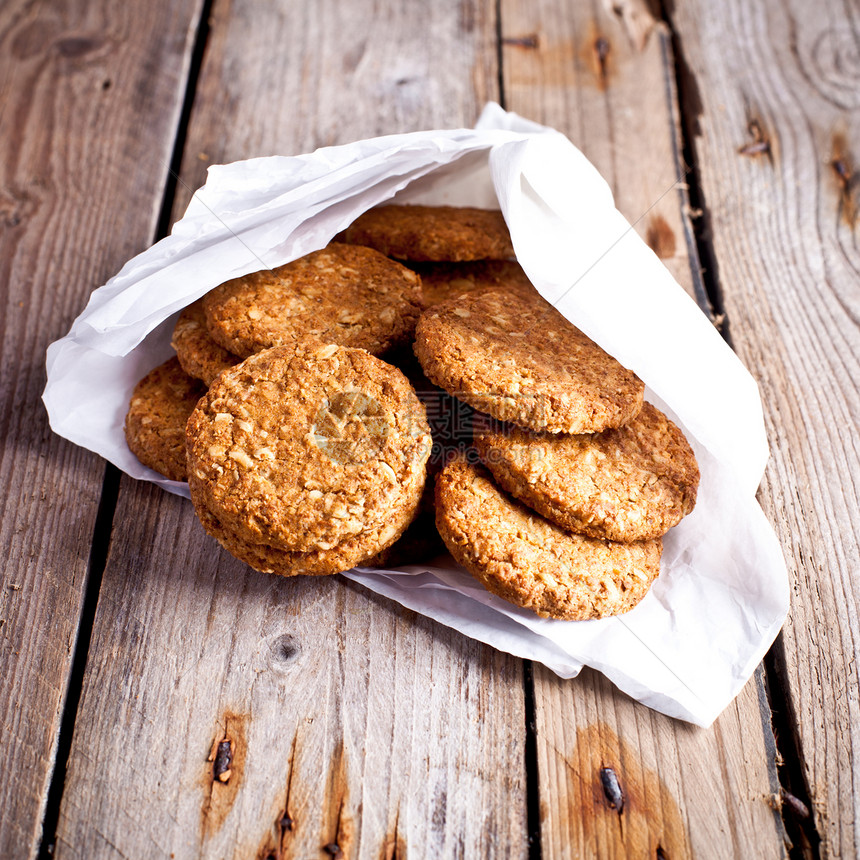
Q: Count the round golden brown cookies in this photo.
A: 10